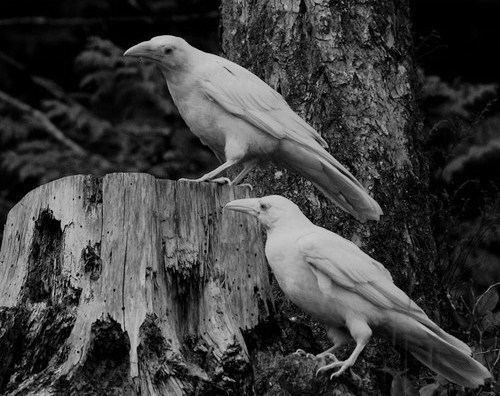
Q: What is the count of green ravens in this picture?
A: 0